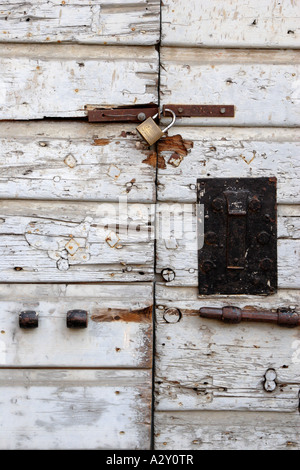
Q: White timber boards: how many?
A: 12